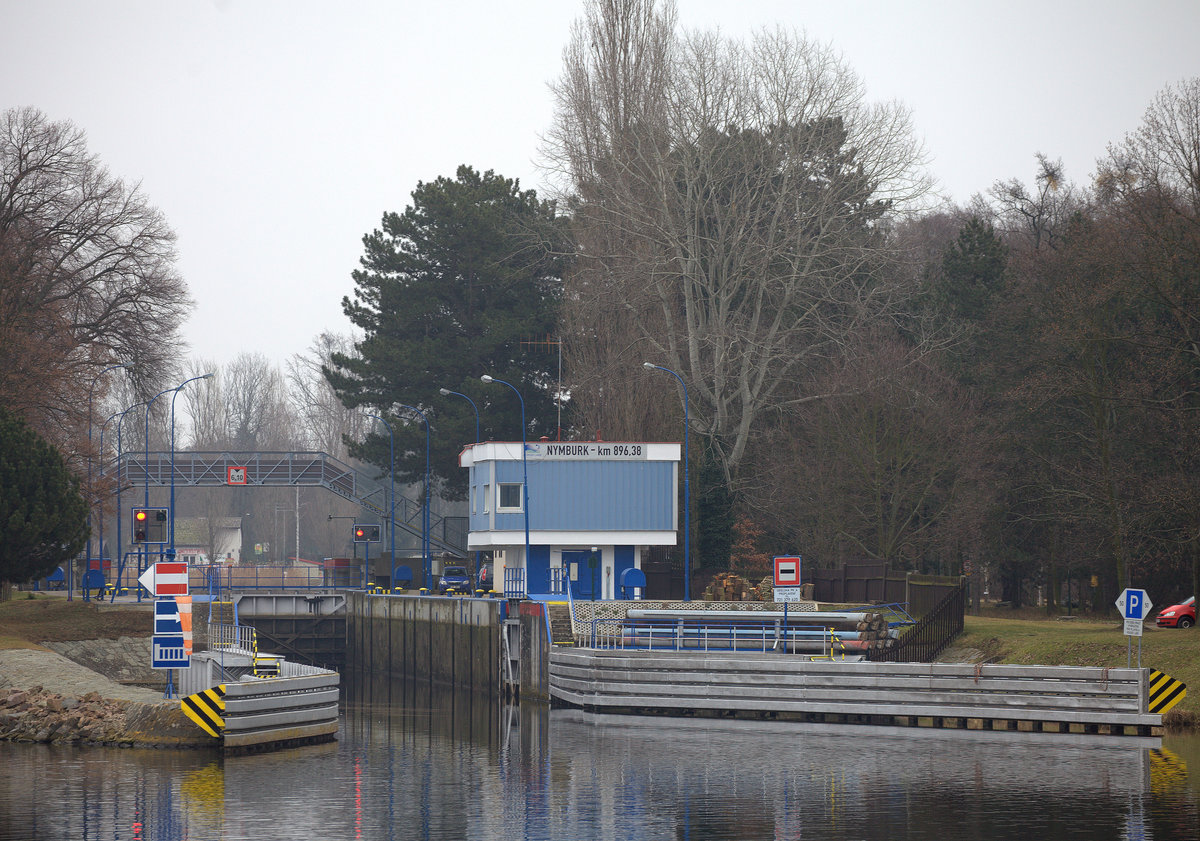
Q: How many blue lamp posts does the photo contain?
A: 10